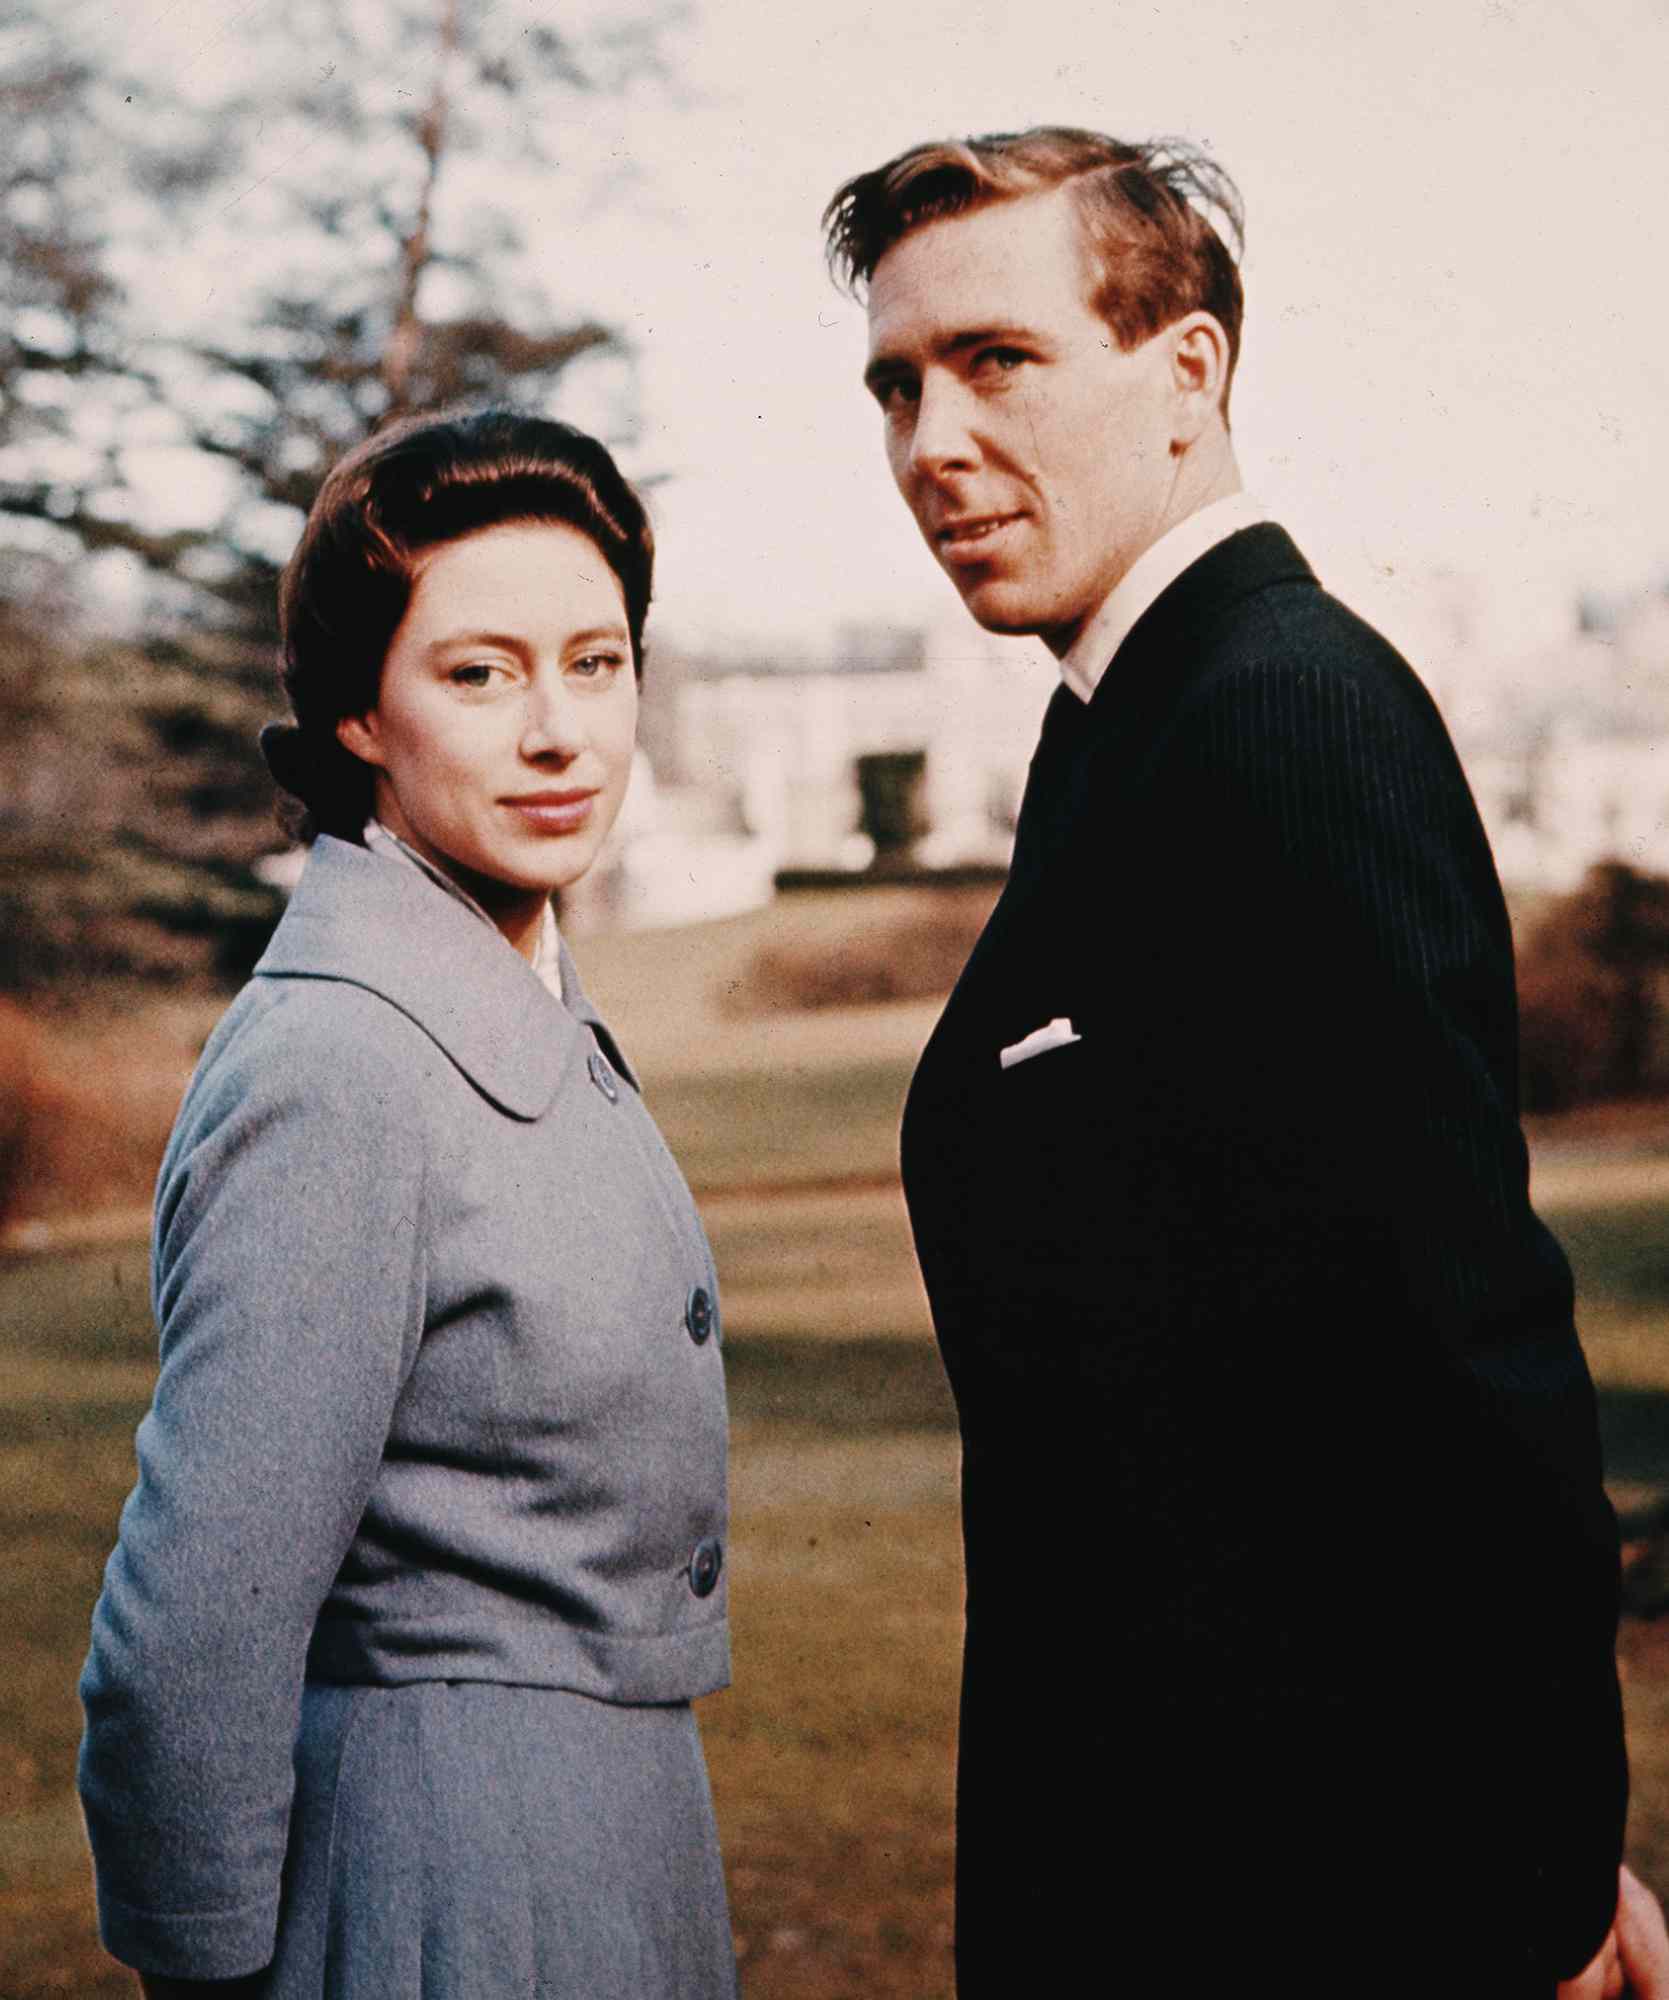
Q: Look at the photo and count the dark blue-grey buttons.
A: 3